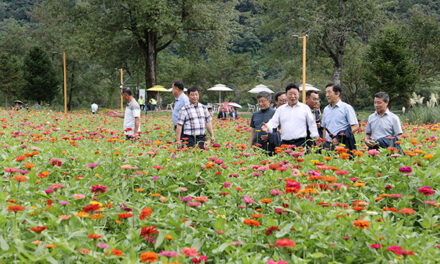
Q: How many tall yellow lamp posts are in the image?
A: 3